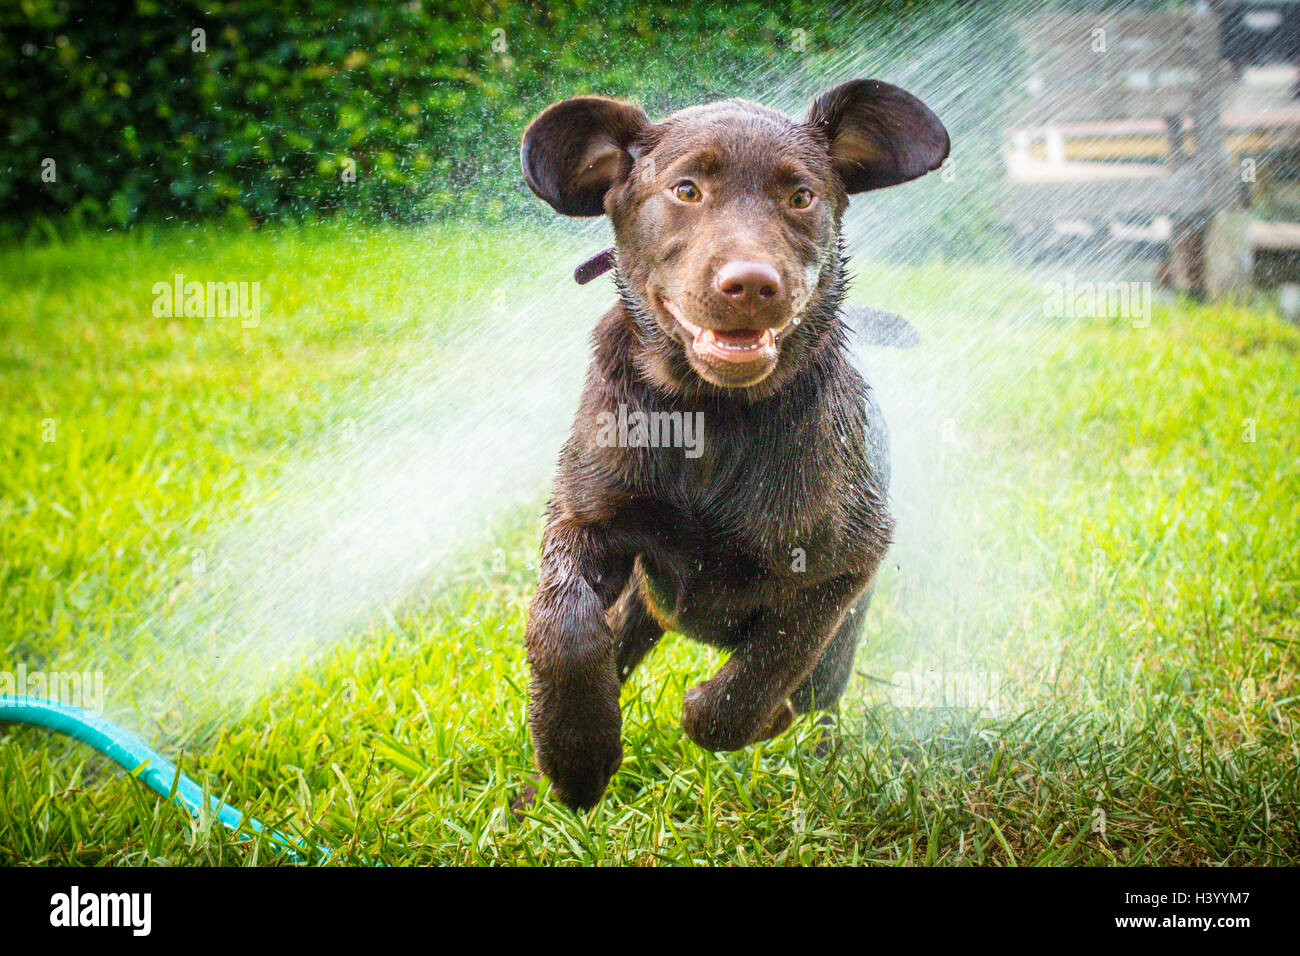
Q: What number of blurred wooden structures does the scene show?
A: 1